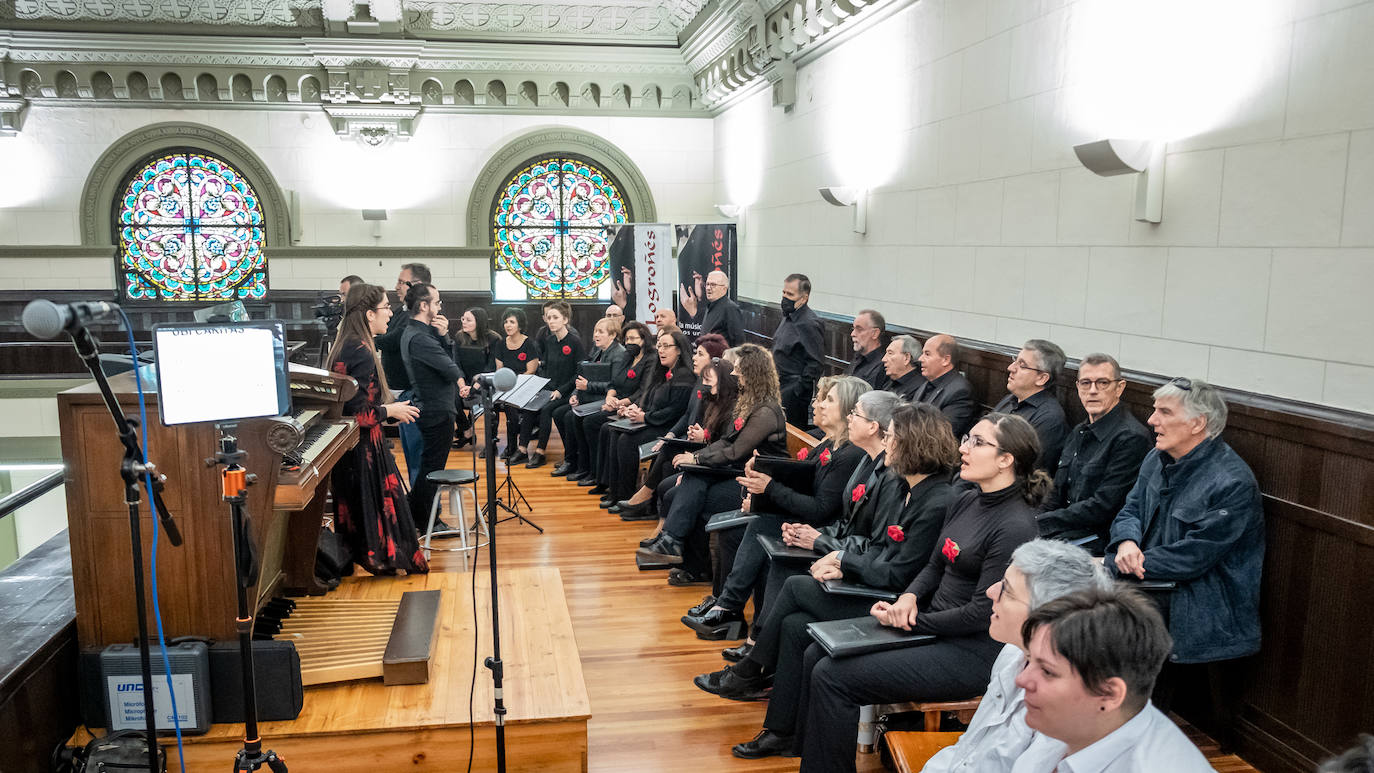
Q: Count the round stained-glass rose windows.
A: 2